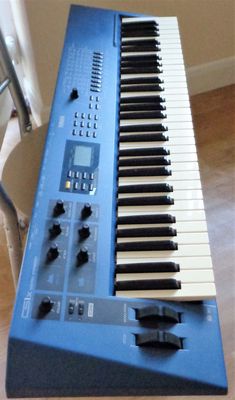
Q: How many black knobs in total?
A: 8